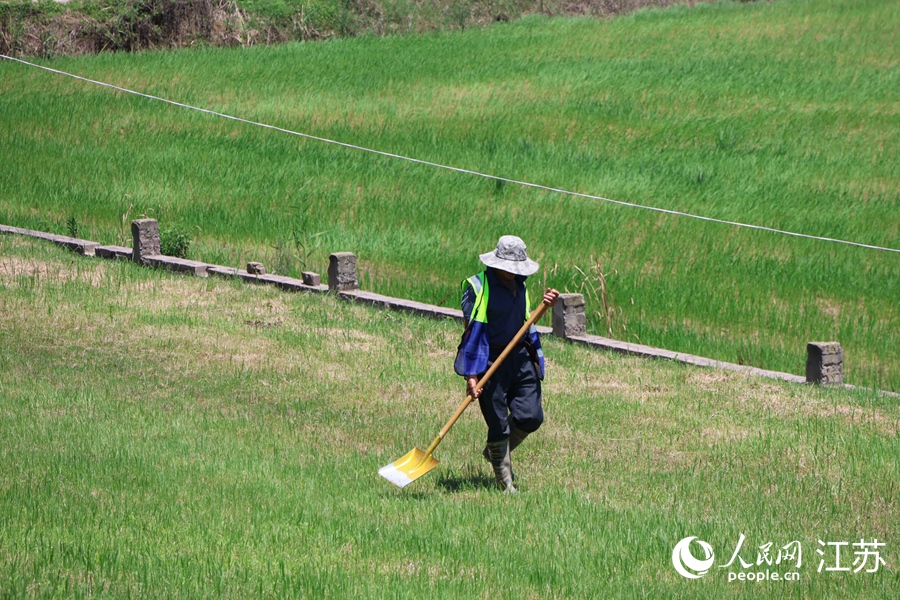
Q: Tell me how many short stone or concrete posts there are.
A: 4